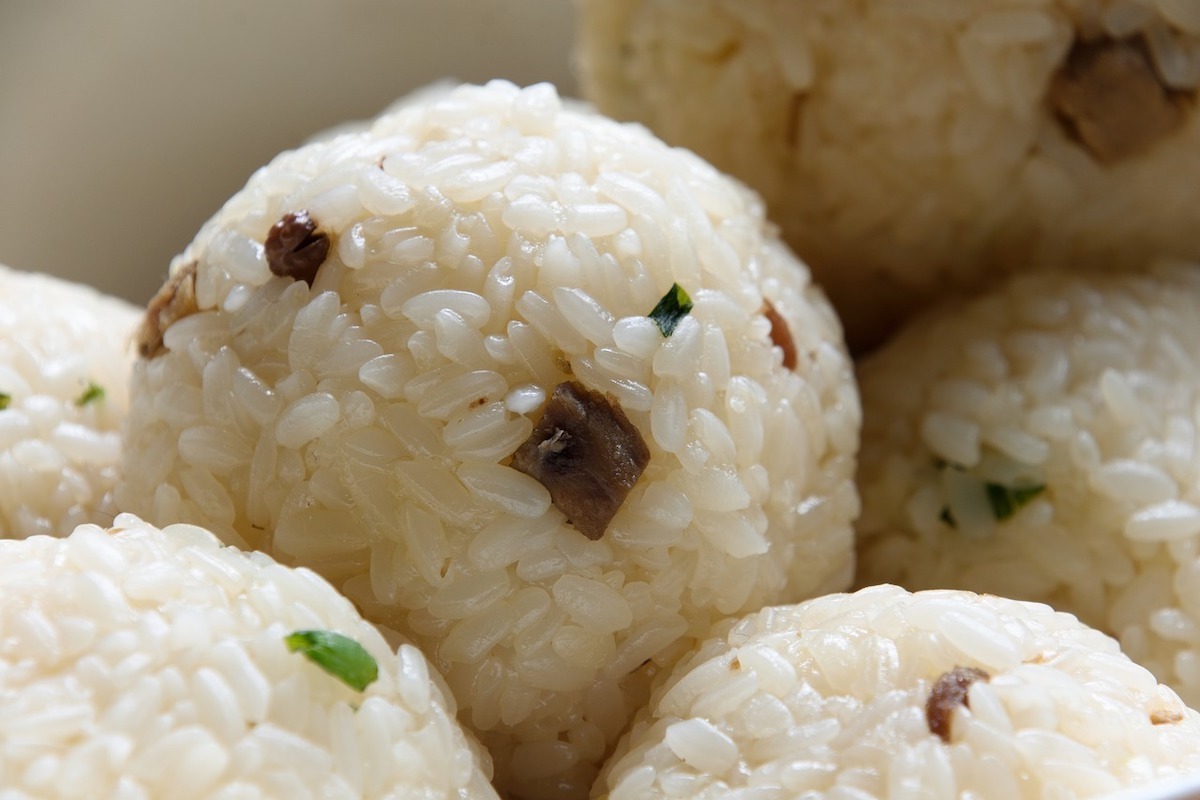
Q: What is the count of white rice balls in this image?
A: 6